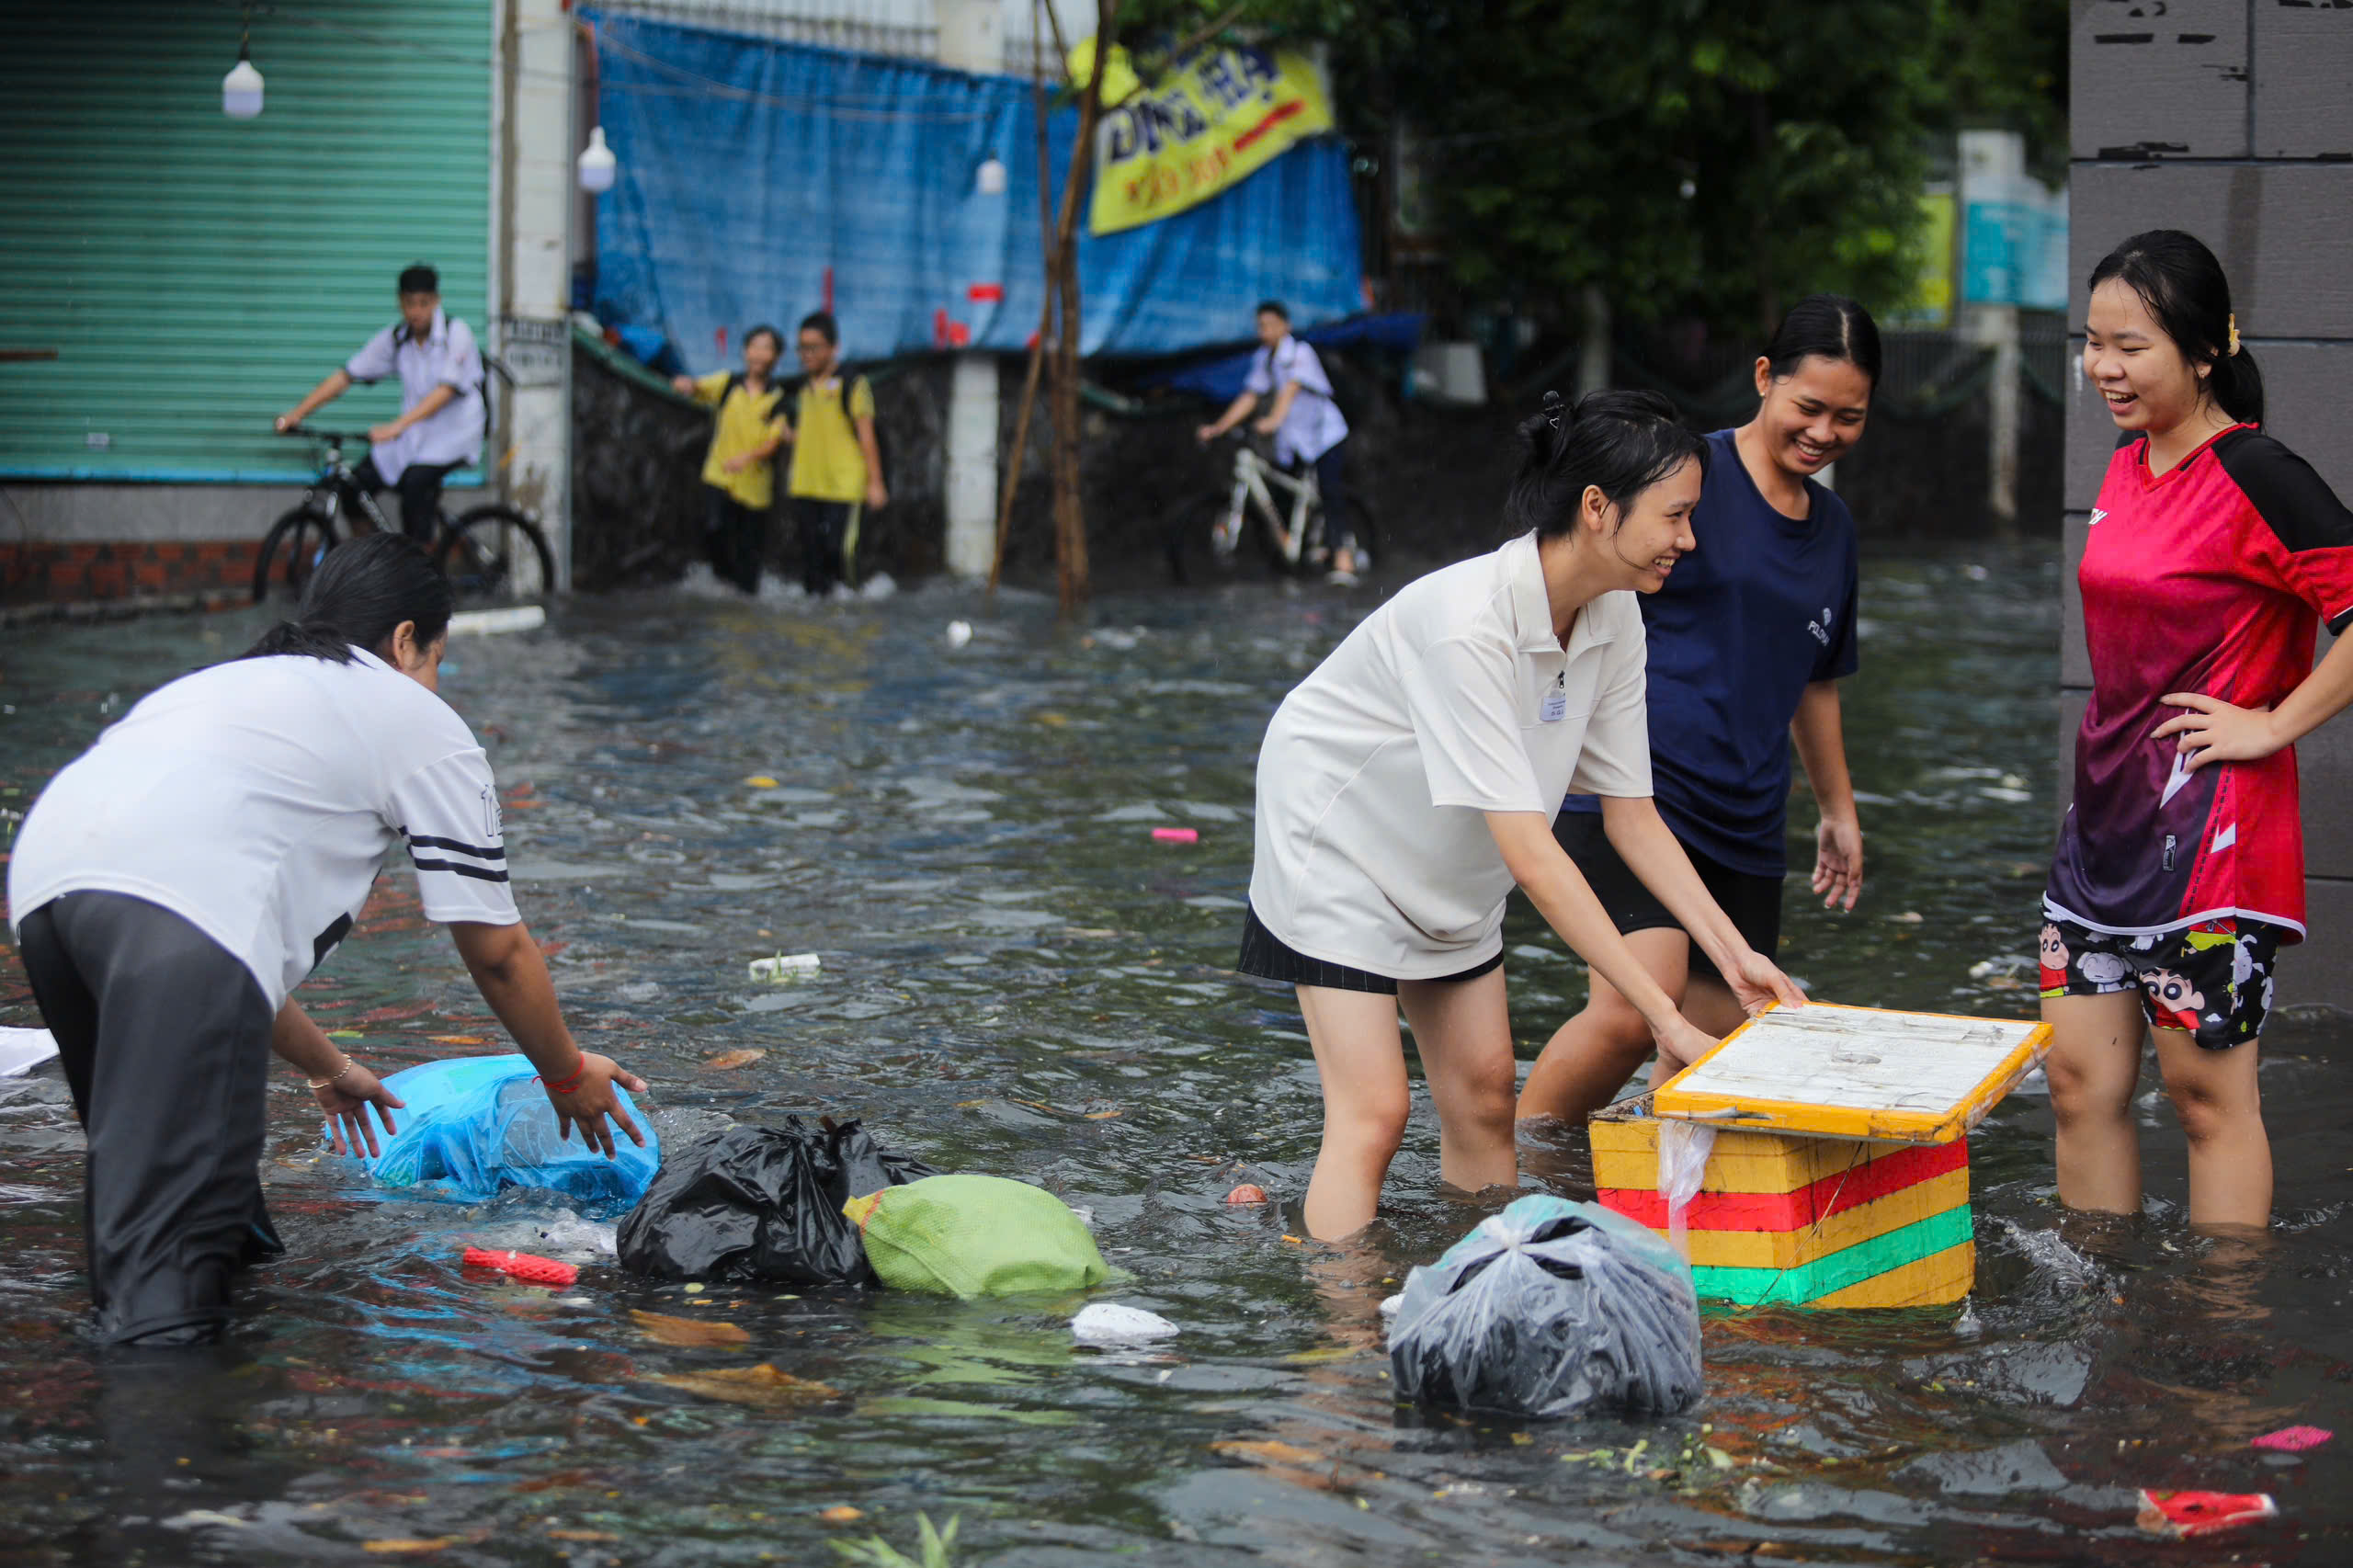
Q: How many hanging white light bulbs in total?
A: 3